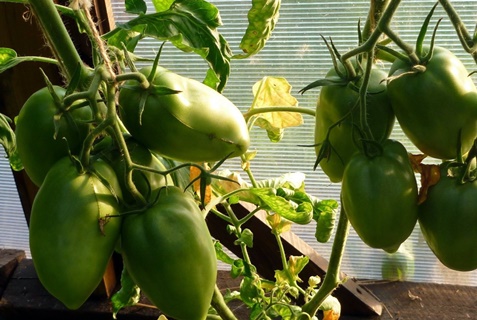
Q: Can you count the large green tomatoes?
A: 9